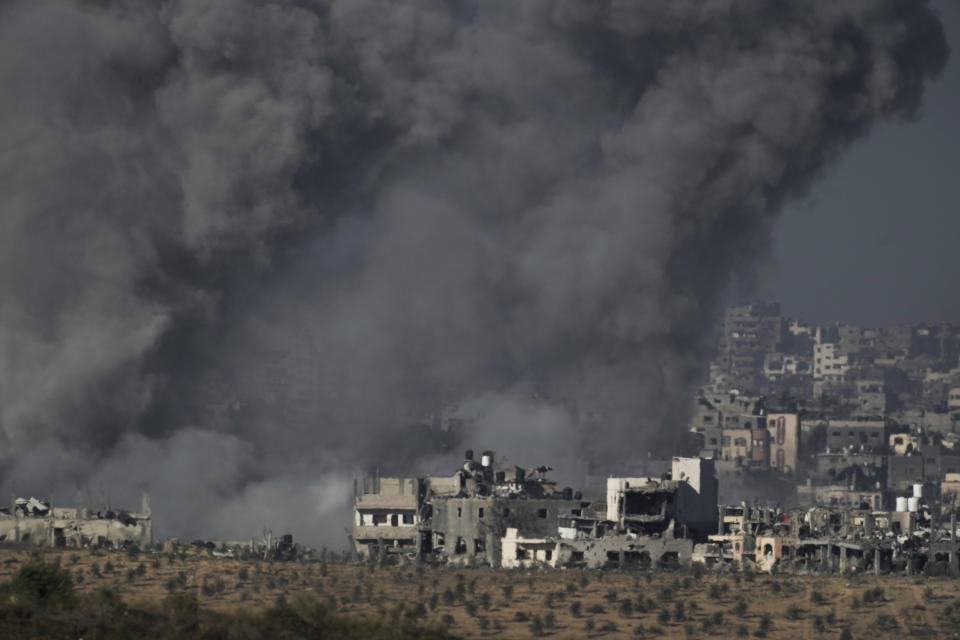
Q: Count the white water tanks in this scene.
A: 4